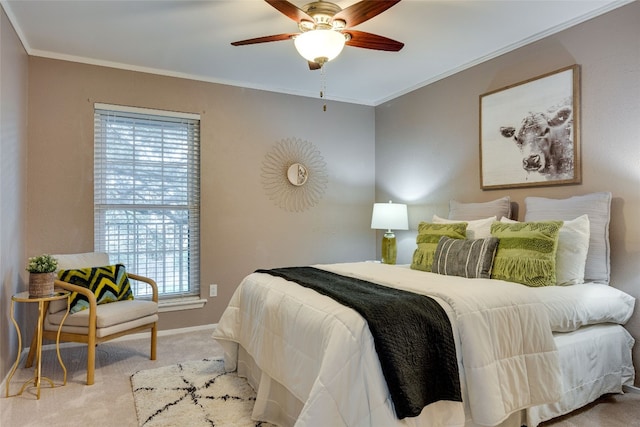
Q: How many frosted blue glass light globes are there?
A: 0